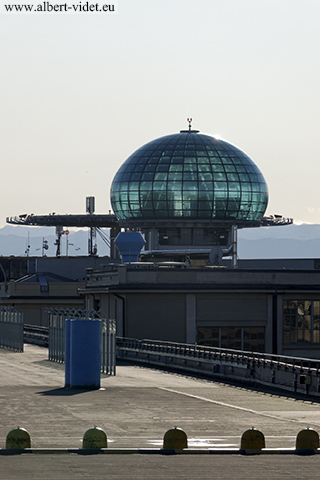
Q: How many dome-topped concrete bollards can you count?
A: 5